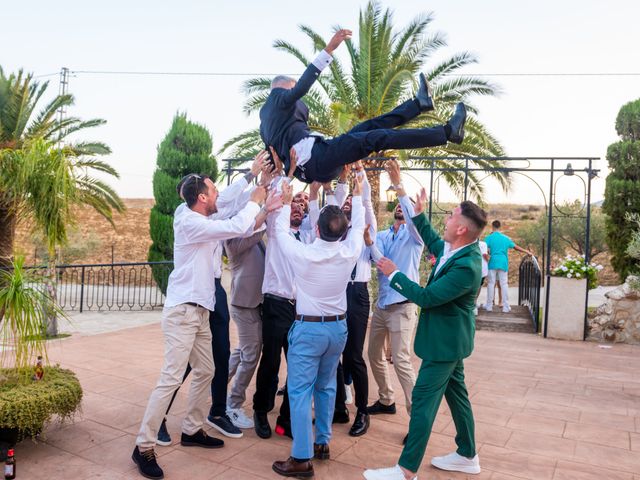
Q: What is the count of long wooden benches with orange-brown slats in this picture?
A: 0